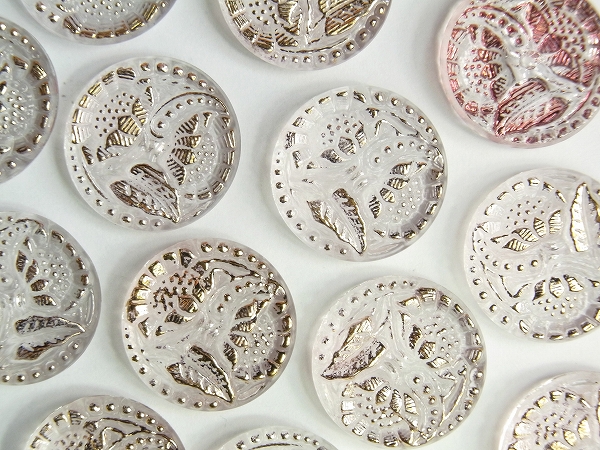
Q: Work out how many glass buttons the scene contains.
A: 13